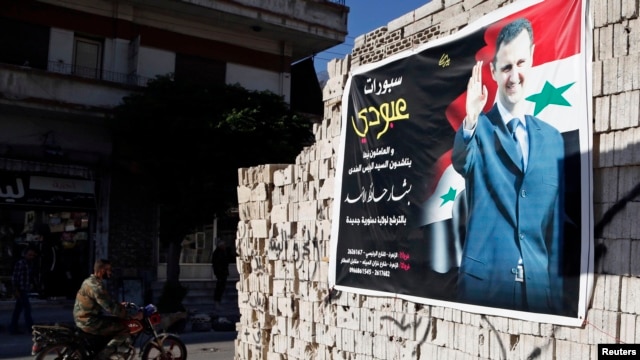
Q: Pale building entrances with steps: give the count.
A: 1